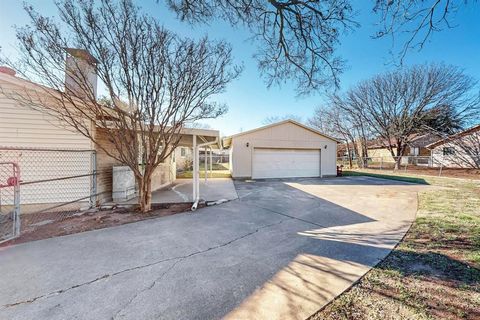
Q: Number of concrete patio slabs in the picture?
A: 1